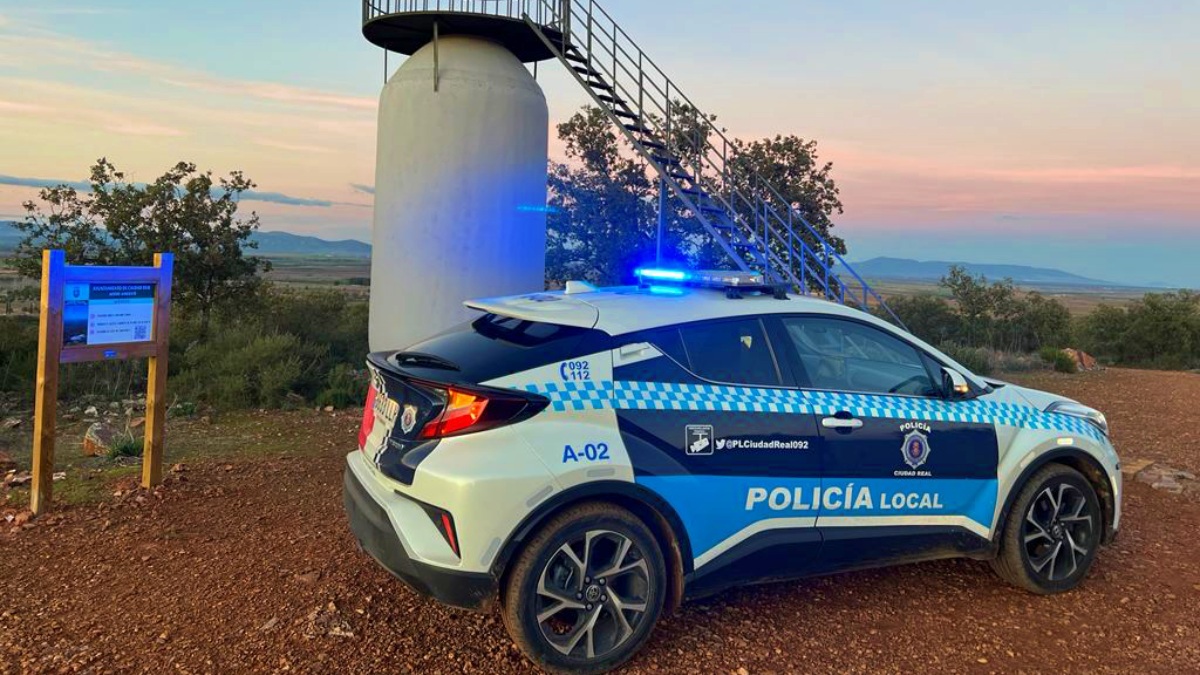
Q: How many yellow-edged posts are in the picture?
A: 2